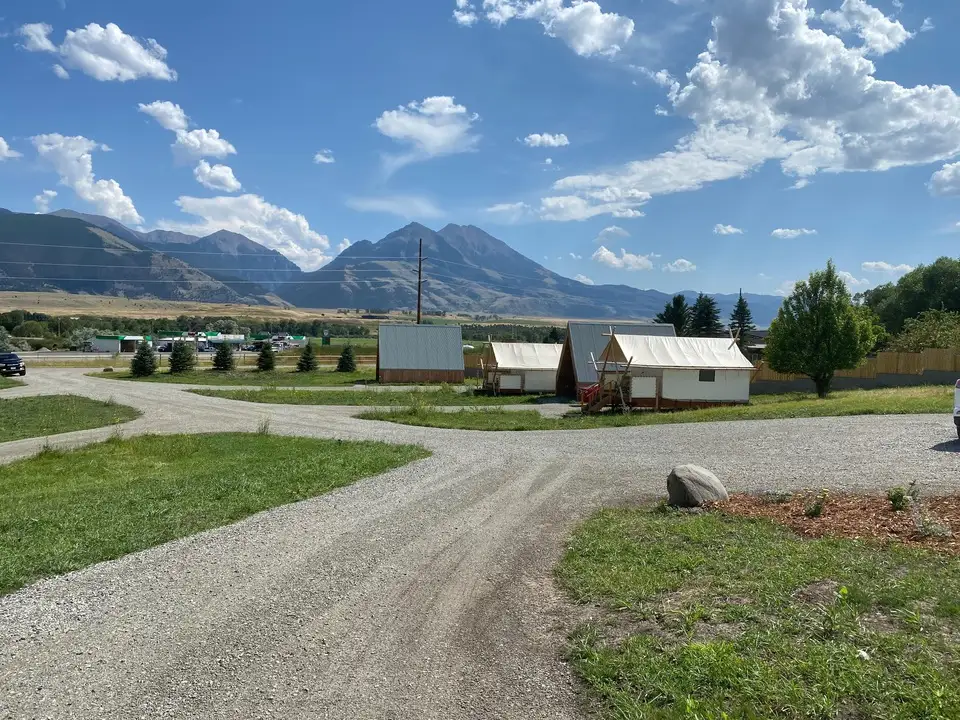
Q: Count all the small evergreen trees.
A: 6